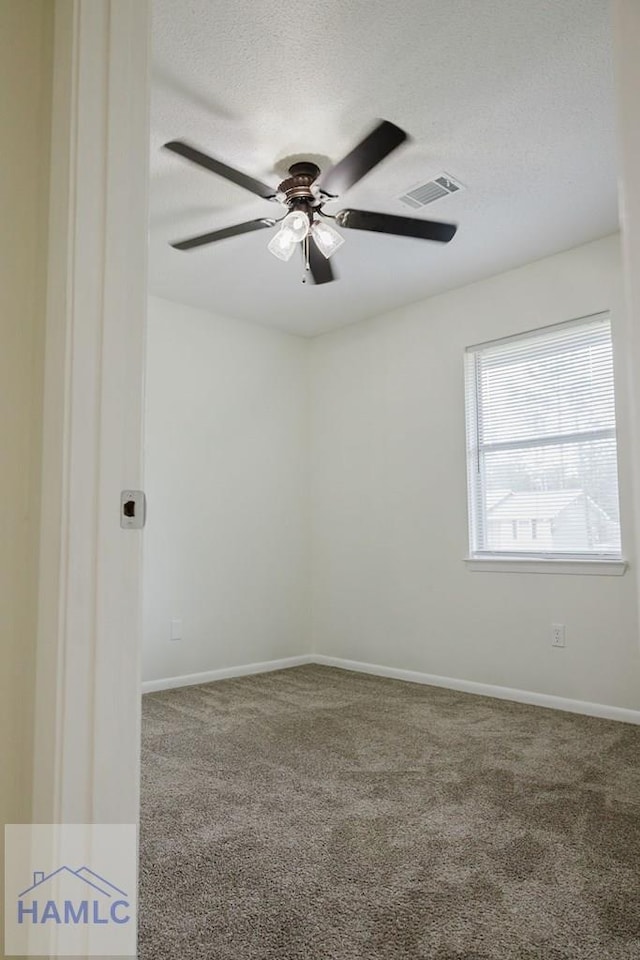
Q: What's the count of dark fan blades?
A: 5